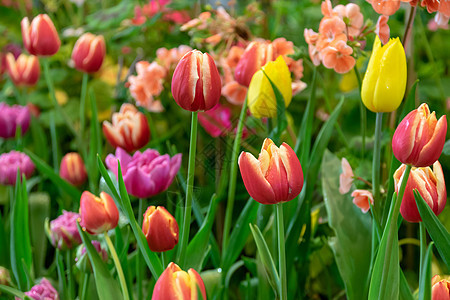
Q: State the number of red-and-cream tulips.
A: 14